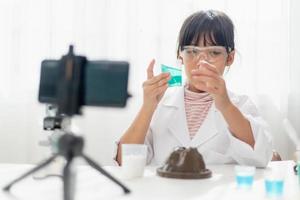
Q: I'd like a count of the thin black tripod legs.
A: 3